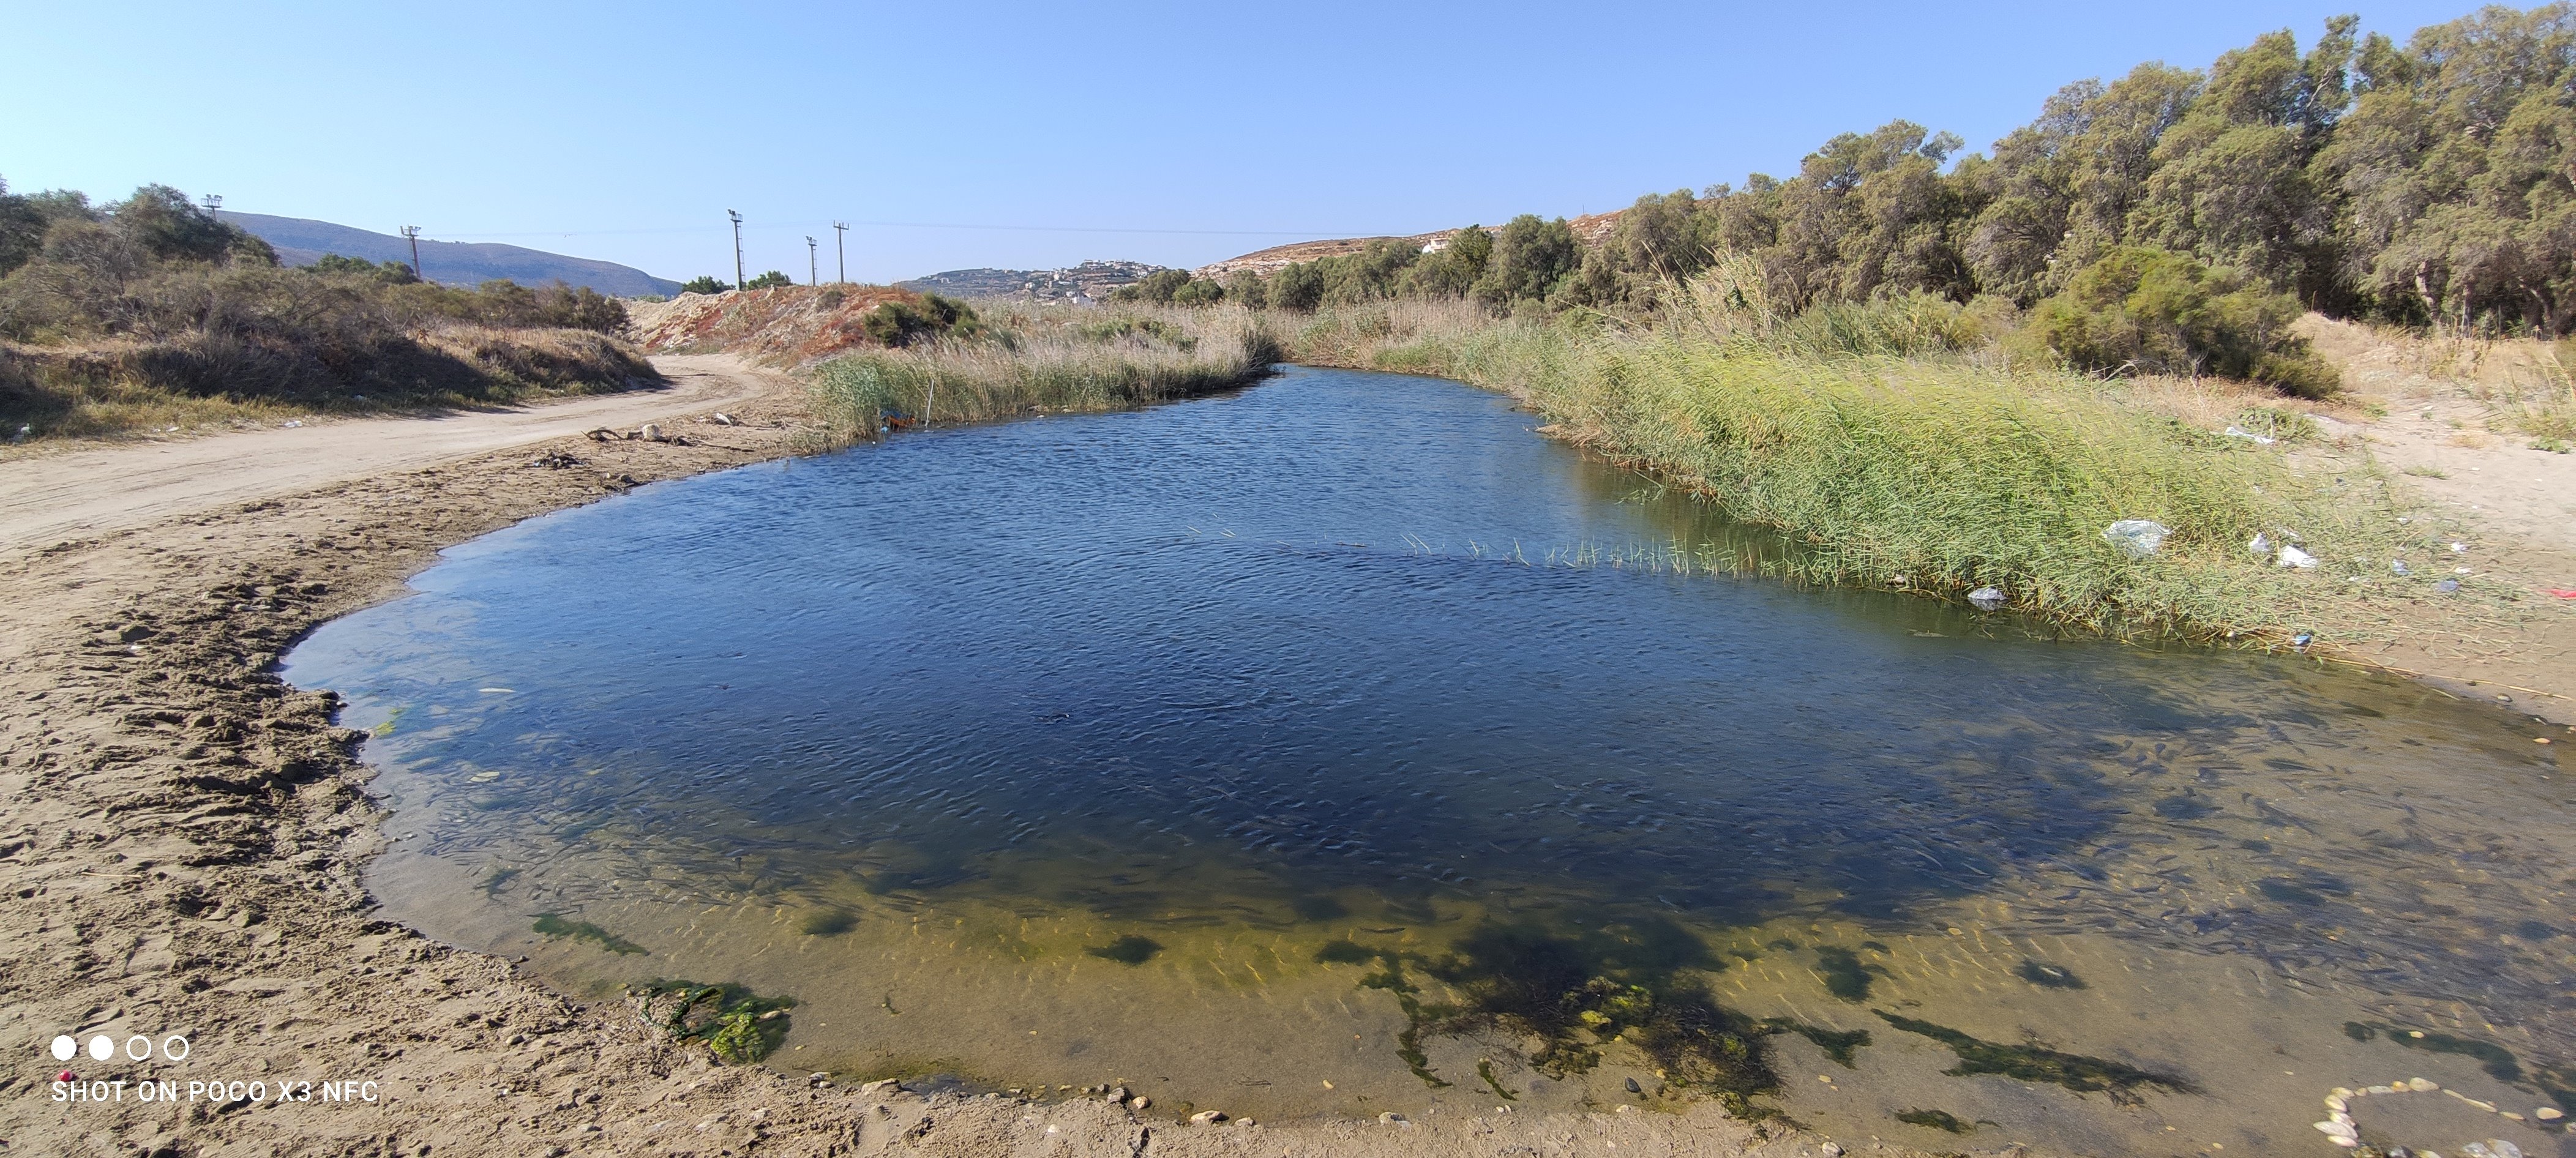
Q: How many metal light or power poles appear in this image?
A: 5